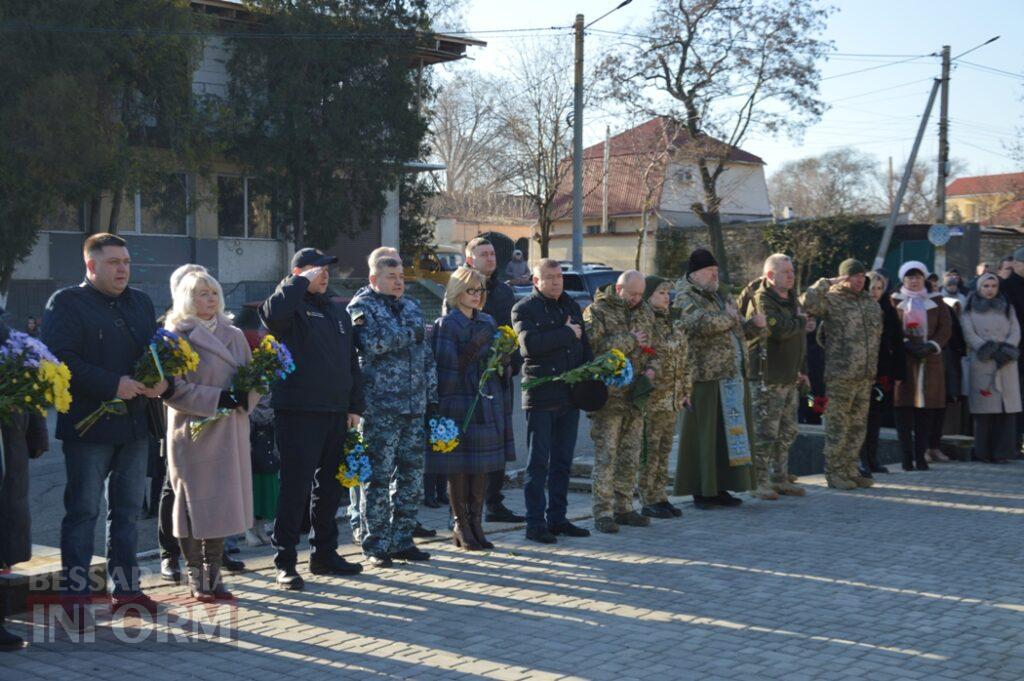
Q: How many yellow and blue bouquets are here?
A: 7